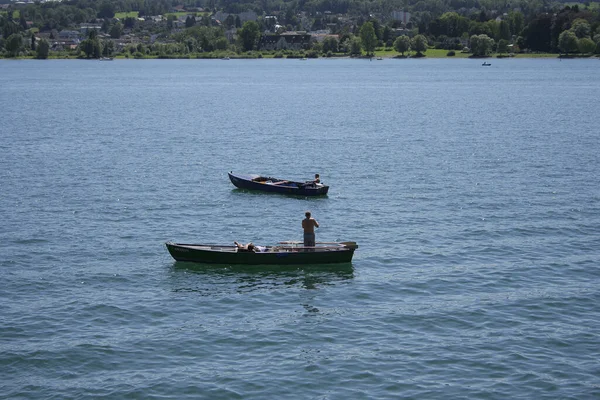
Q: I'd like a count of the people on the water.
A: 3